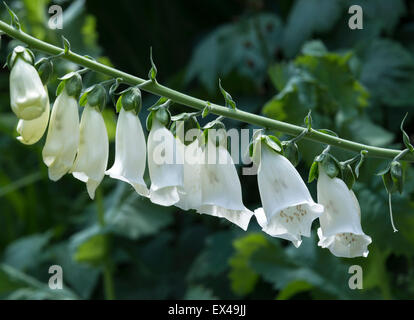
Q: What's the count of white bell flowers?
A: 10